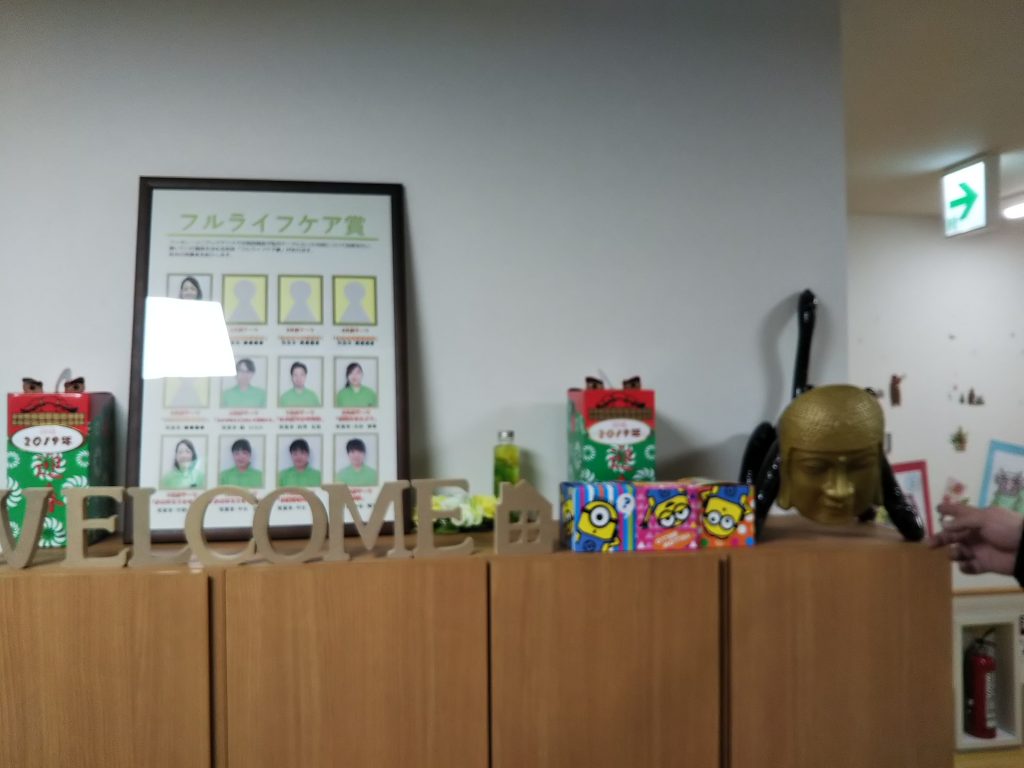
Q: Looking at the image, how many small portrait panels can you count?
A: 12